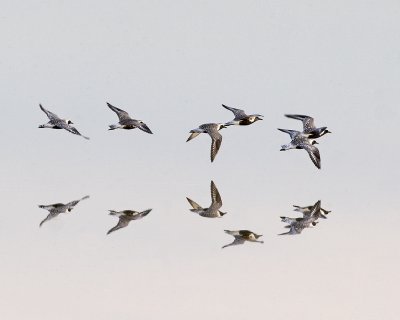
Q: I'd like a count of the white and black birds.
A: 6